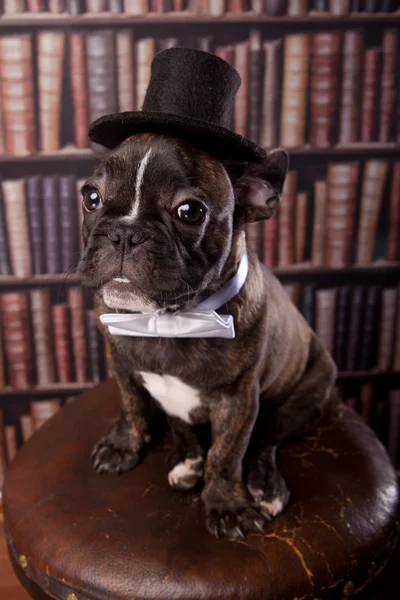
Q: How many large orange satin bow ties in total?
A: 0